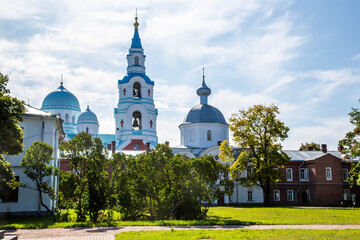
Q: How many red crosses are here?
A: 4